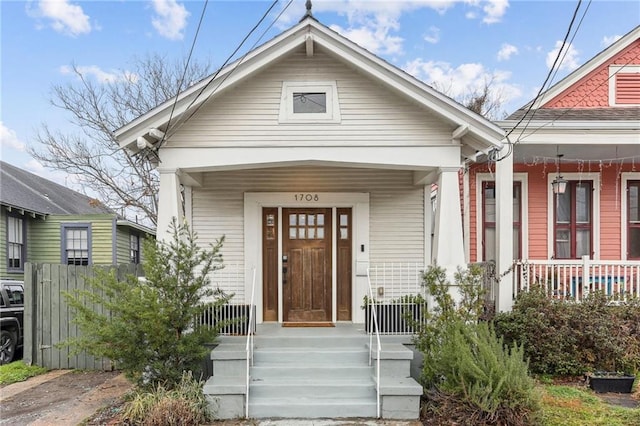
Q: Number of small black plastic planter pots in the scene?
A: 1